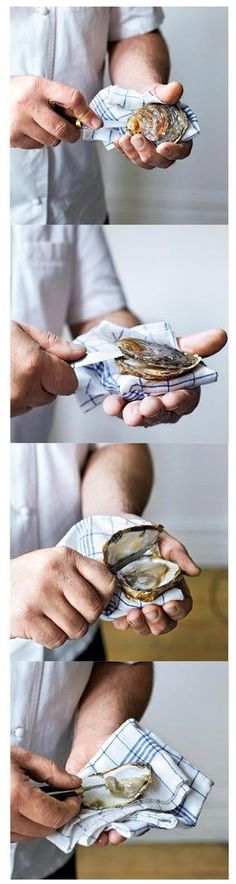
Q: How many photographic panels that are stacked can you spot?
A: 4